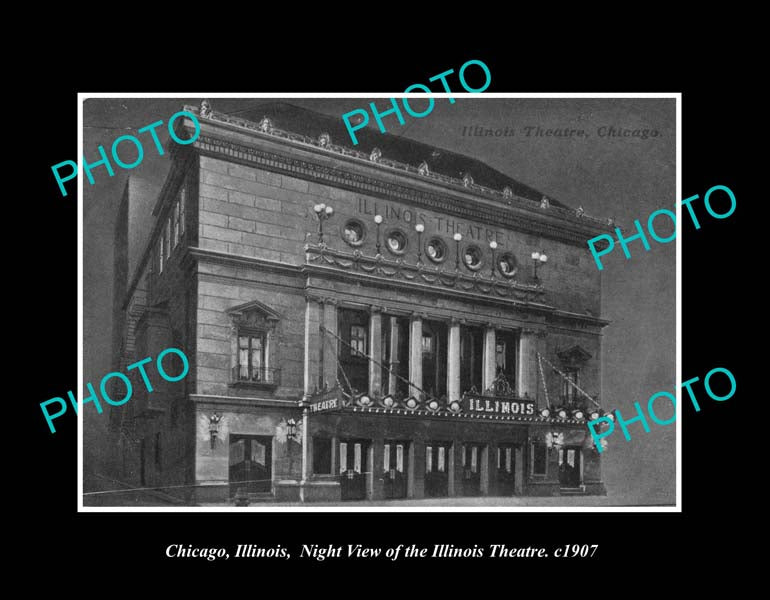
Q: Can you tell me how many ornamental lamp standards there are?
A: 6